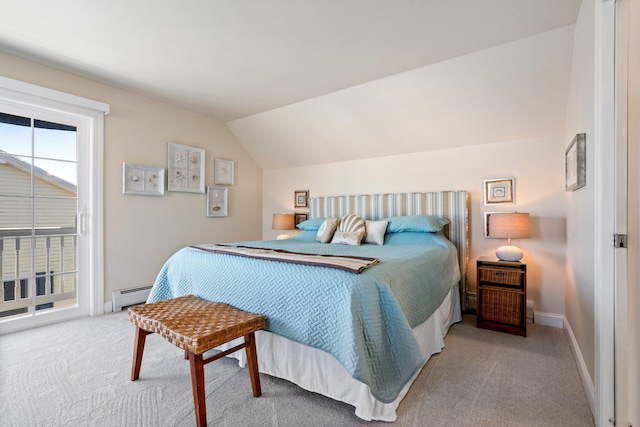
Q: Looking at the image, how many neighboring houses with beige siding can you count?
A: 1